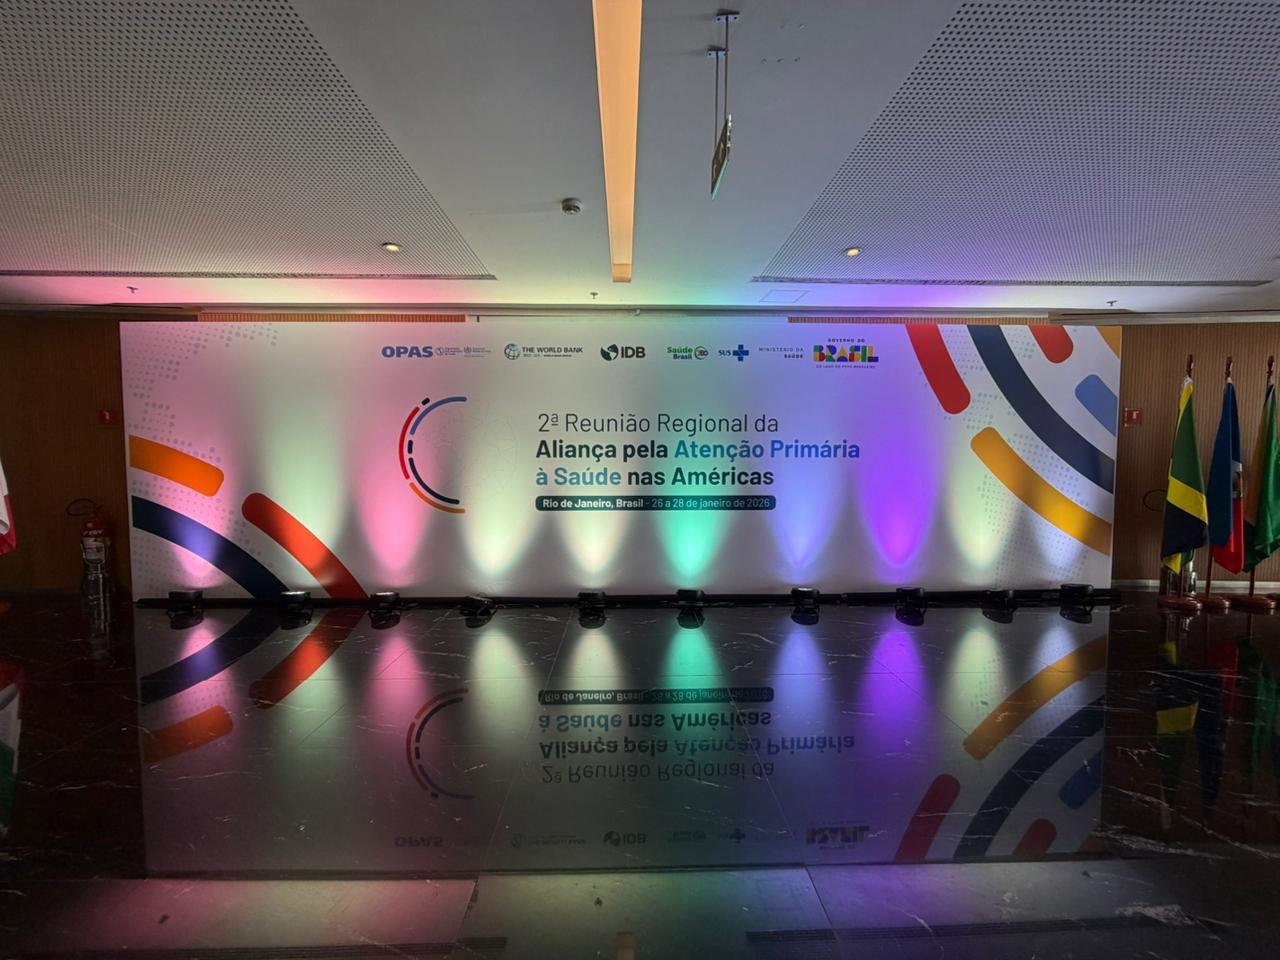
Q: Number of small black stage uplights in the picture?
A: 10